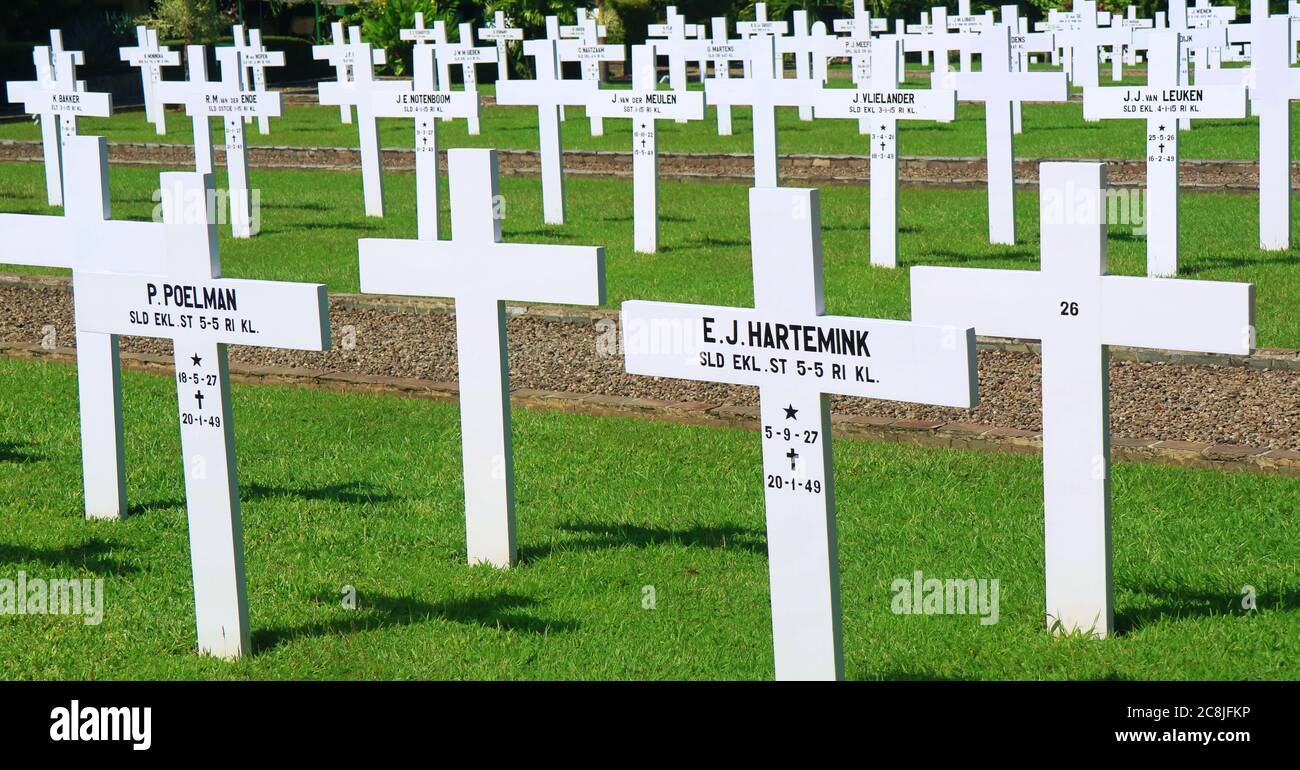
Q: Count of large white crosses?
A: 5